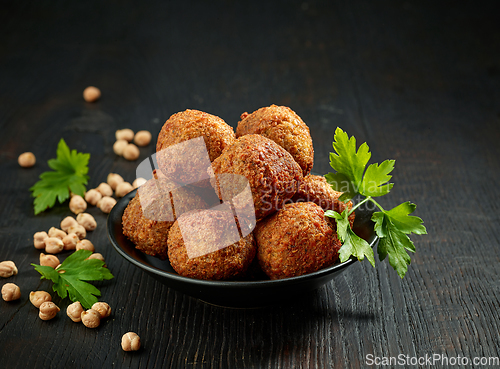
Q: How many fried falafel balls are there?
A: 7